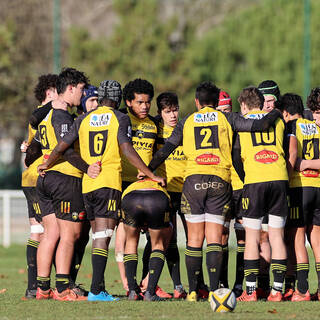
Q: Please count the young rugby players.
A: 13